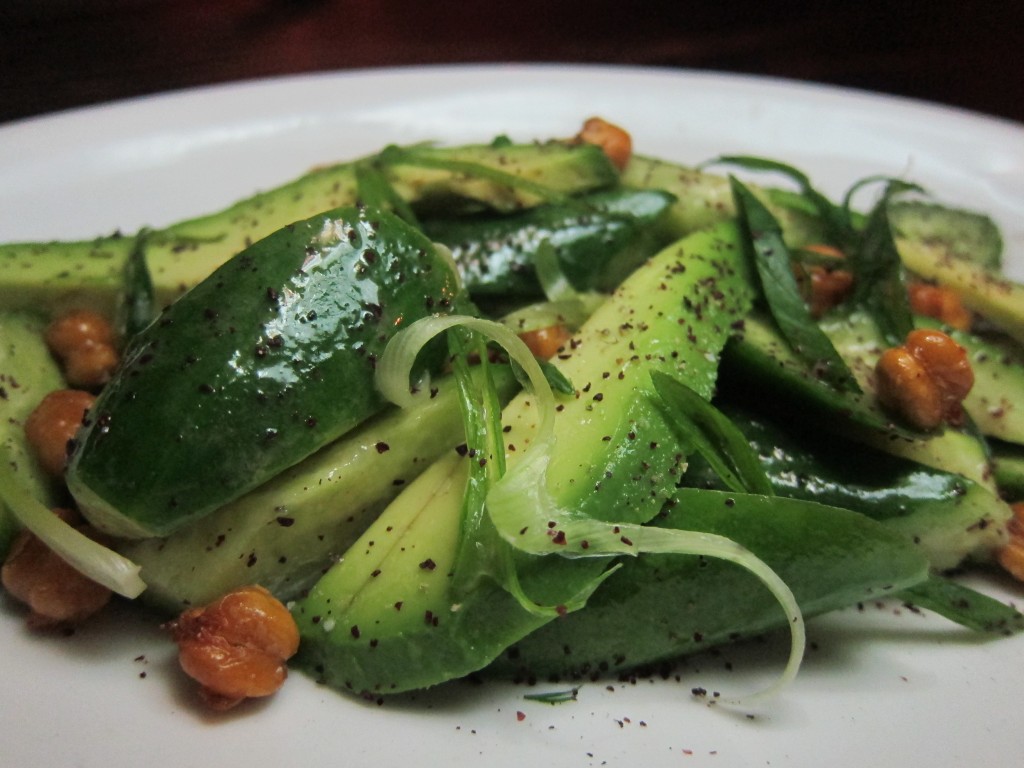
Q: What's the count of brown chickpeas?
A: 10